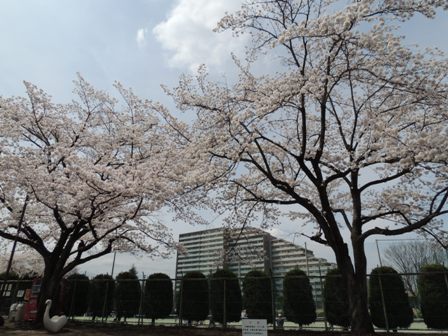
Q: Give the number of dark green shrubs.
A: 11